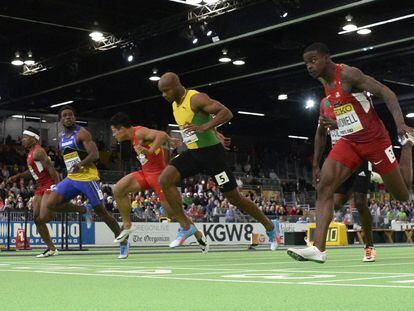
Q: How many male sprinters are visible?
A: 6